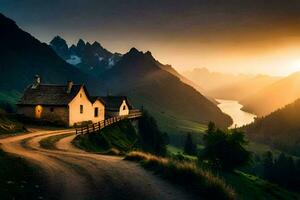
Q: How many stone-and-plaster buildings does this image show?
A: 2